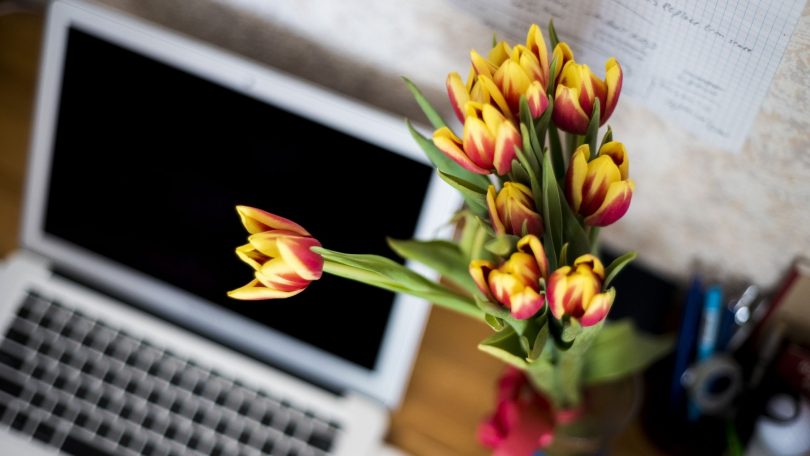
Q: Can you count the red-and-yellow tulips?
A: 9